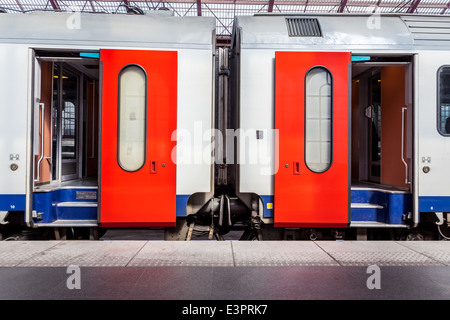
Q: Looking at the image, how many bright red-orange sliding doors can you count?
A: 2